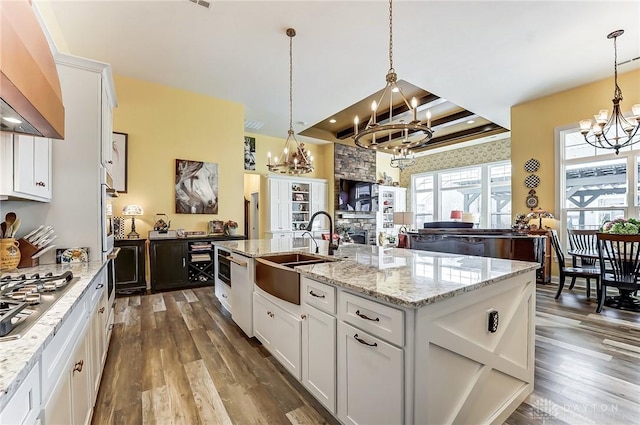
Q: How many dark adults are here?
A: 0